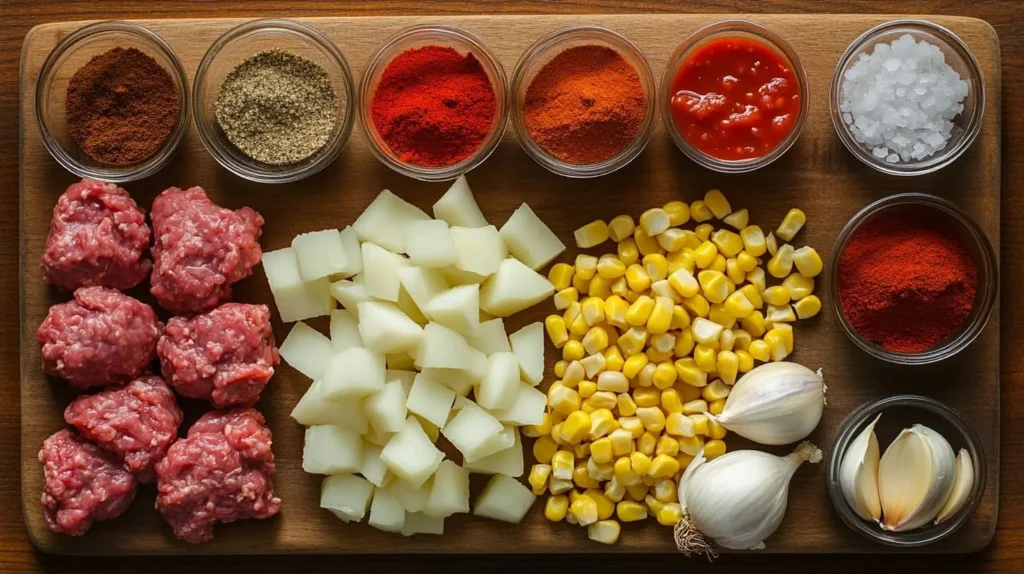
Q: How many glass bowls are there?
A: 8